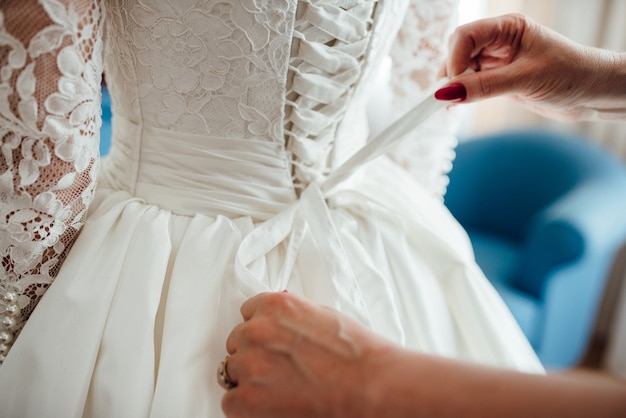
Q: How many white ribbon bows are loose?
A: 1